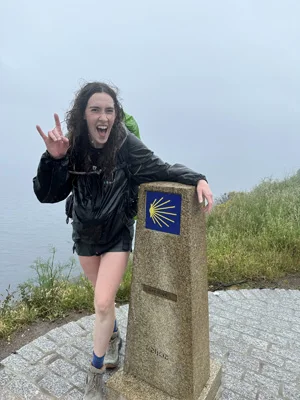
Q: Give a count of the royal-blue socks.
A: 2